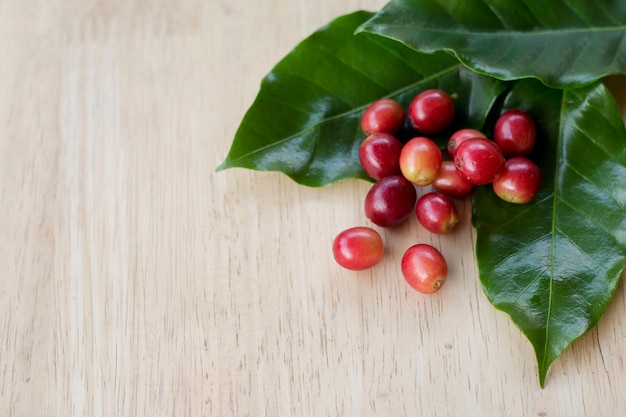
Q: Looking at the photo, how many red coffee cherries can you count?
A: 13